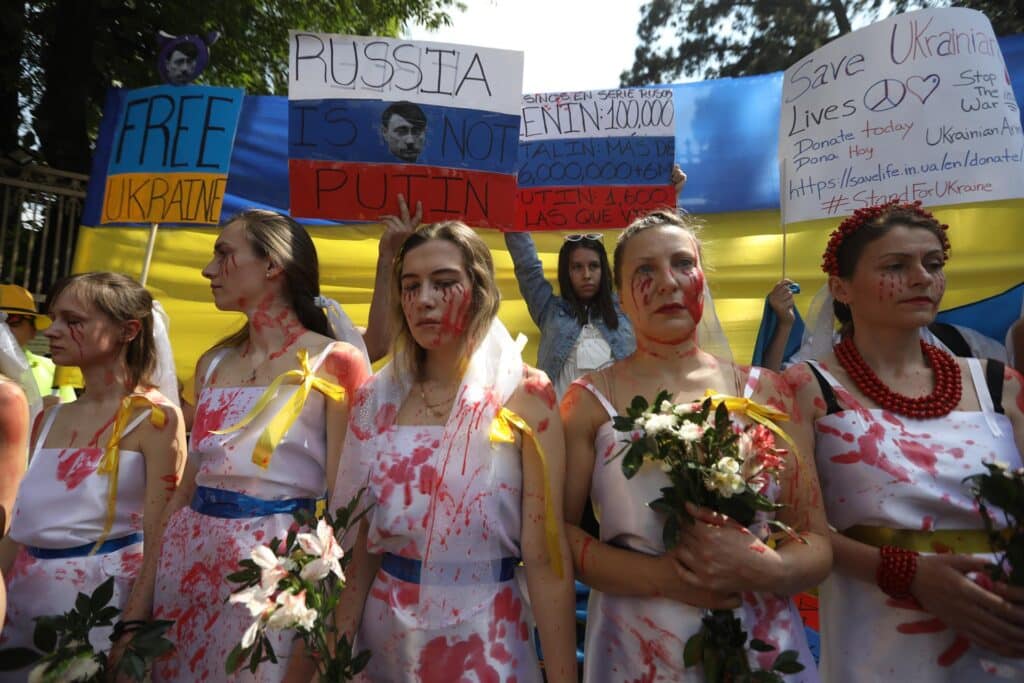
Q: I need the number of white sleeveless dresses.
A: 5